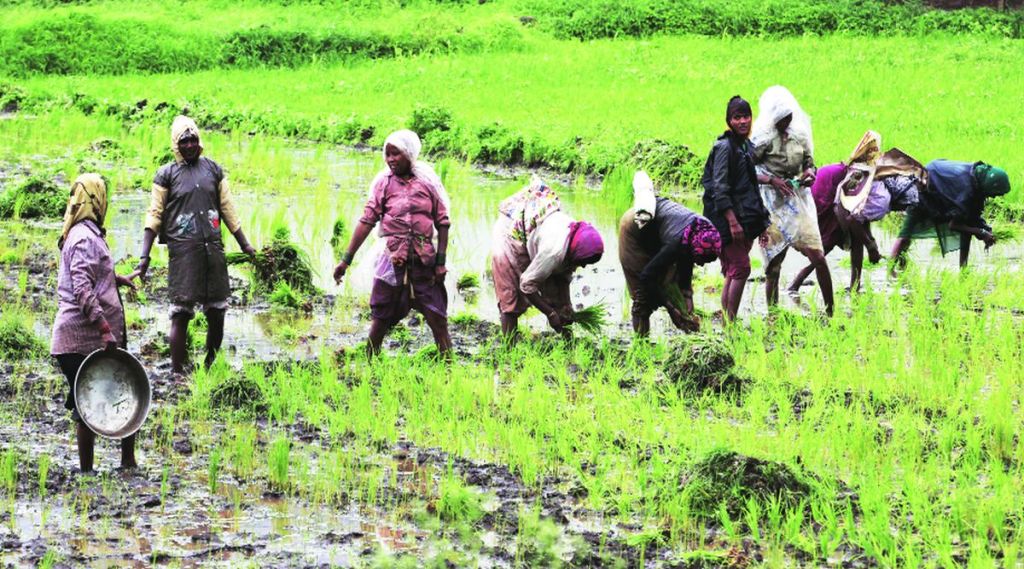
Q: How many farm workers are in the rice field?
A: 10